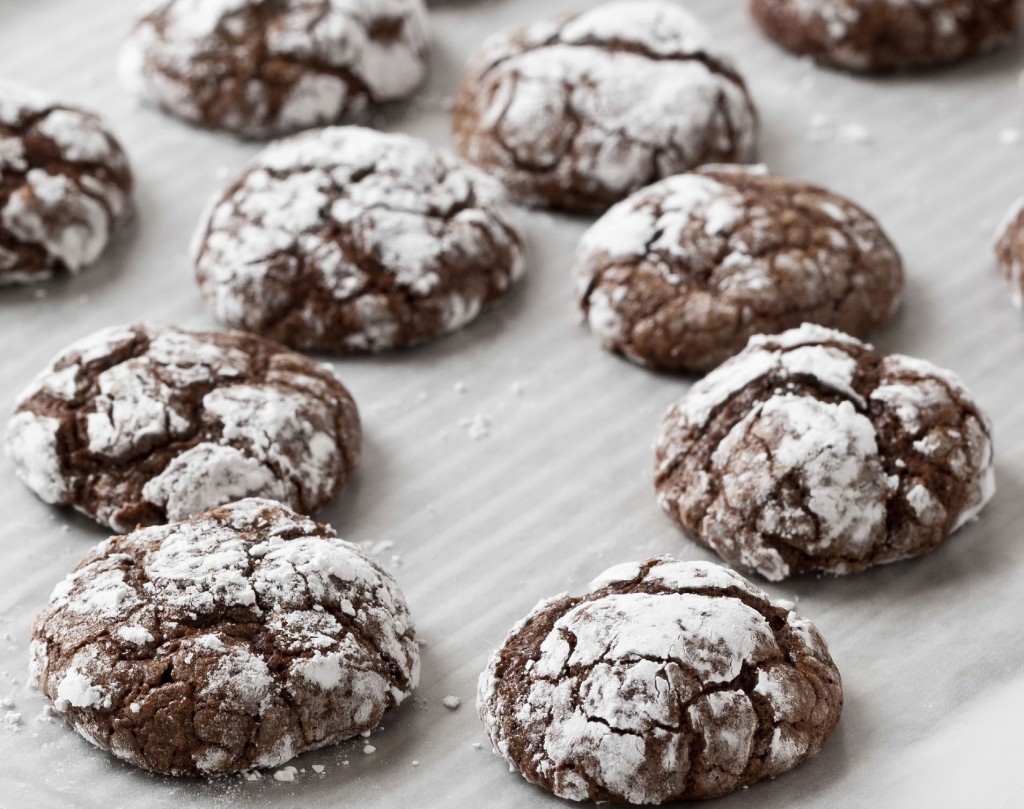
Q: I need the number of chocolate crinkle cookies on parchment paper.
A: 11